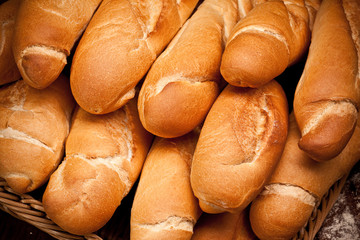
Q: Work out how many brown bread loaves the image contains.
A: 12